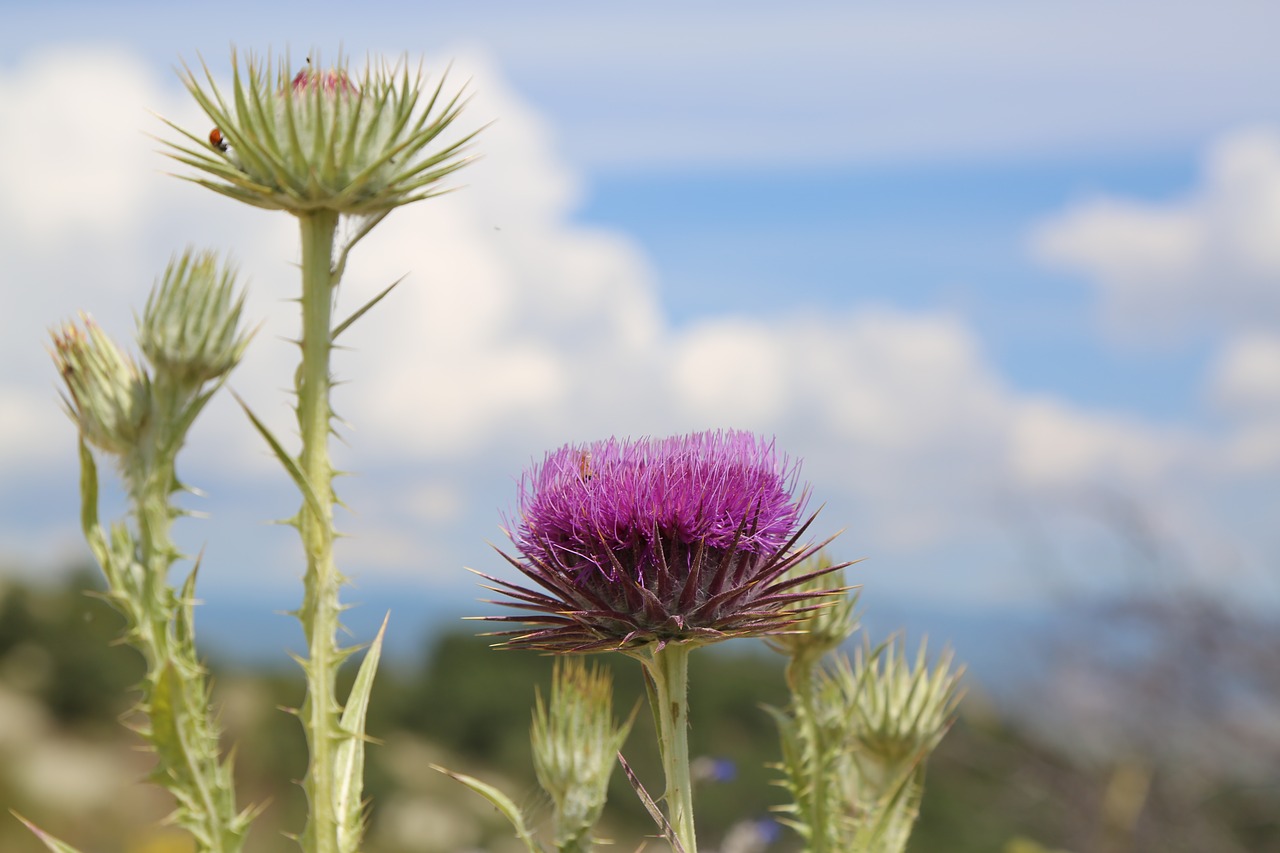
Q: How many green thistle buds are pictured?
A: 6